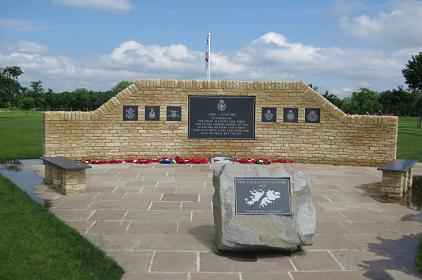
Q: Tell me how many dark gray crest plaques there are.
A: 6